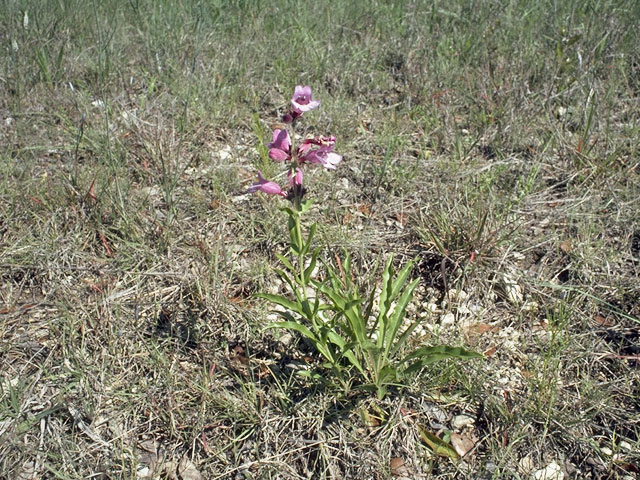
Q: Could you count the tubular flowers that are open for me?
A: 4